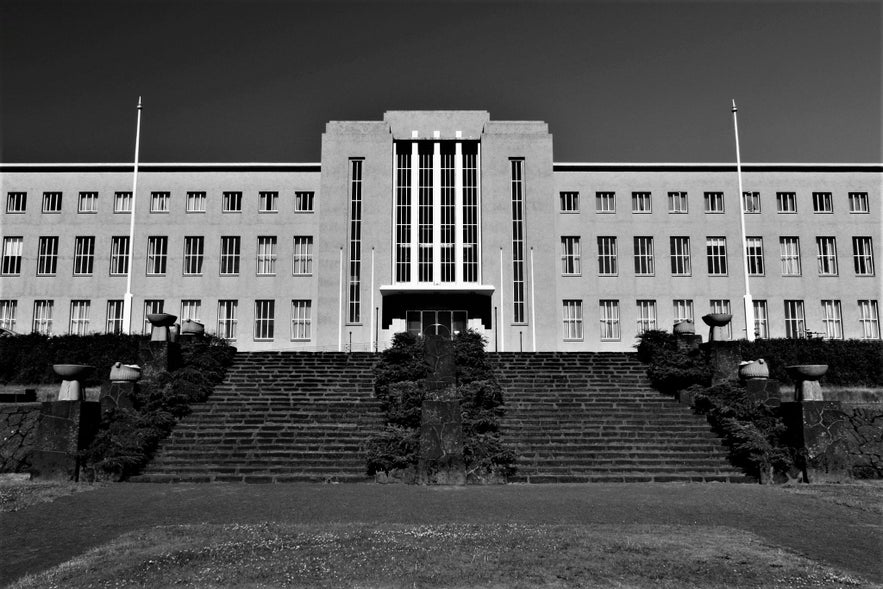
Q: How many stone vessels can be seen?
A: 8